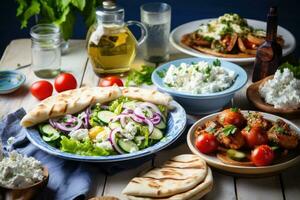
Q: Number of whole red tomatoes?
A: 5